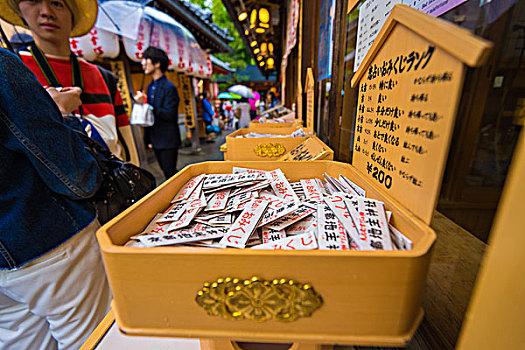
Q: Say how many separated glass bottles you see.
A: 0